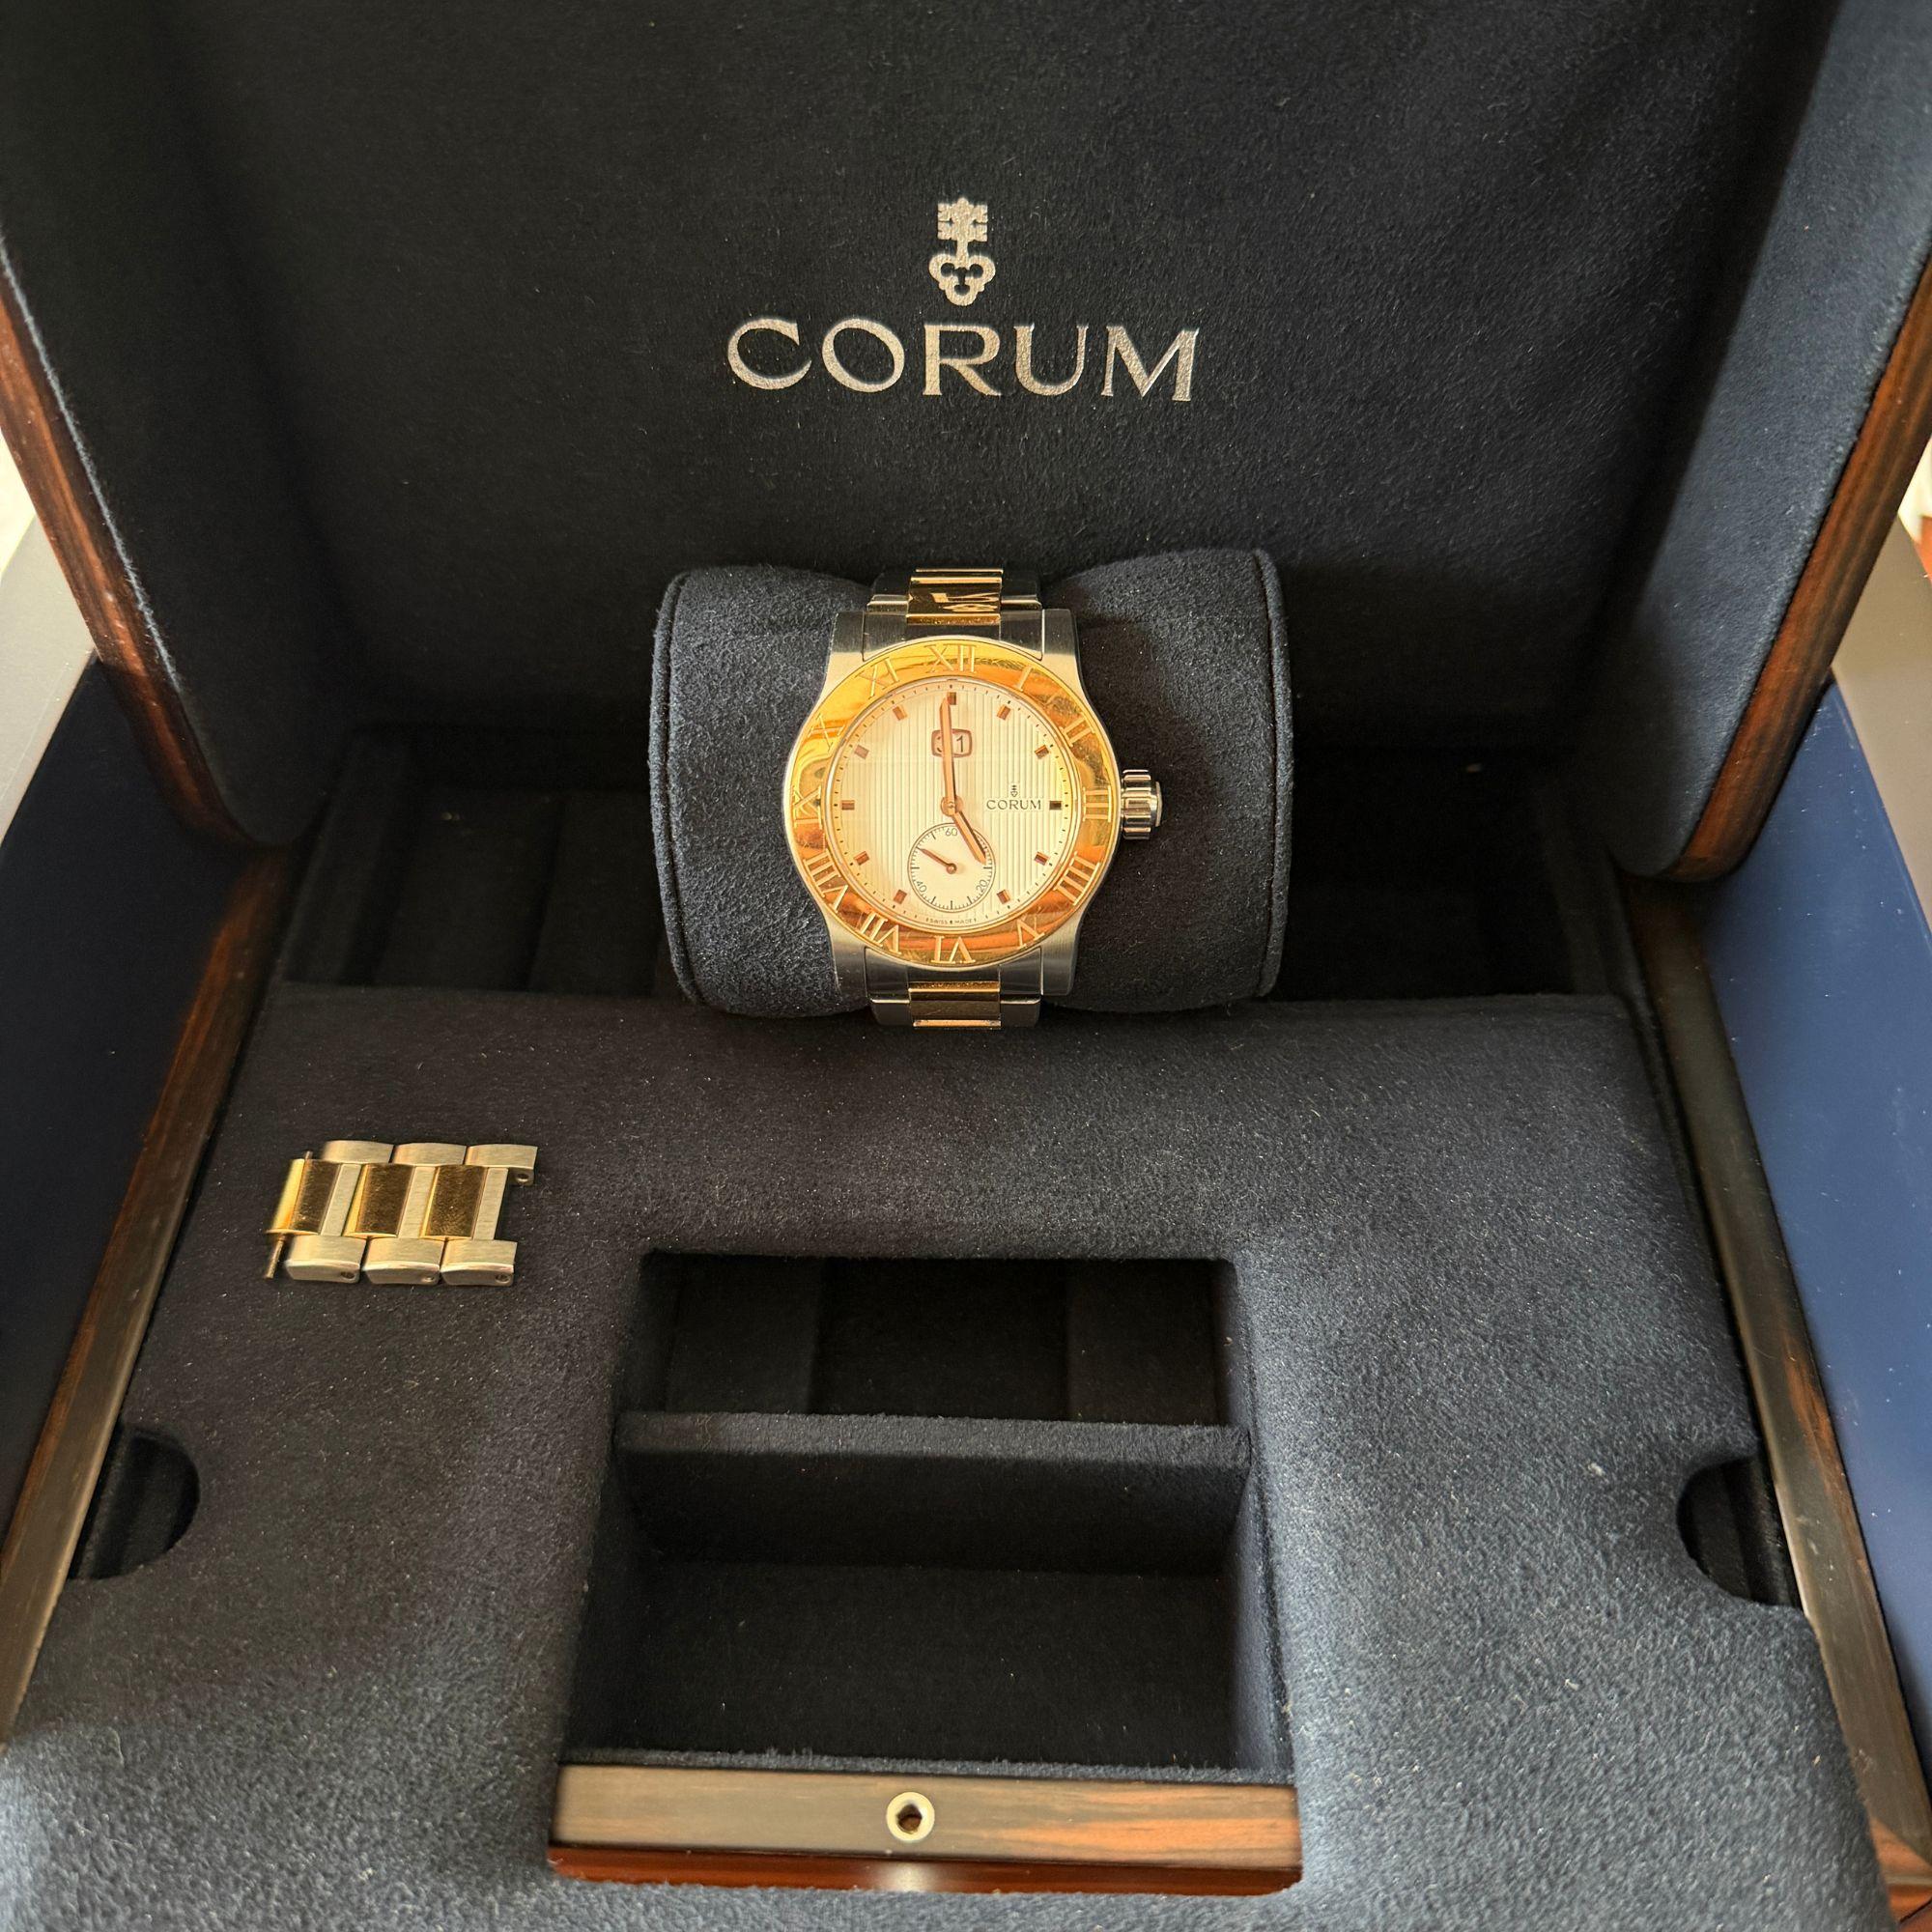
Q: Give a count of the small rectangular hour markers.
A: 11